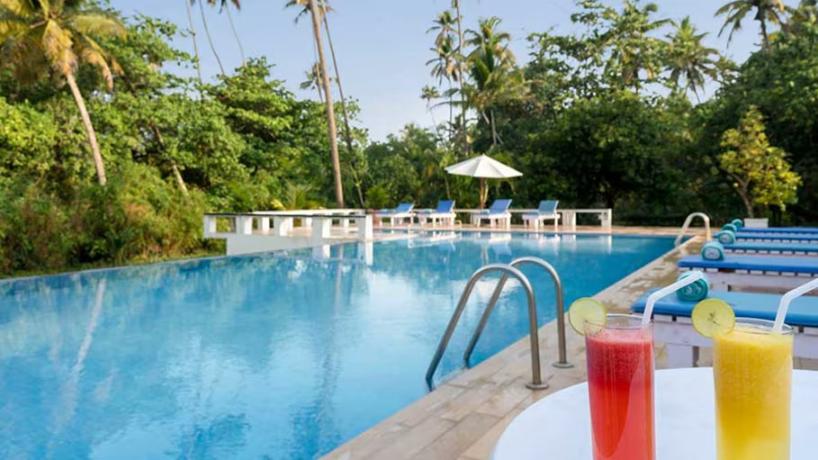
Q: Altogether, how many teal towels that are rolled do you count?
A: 5